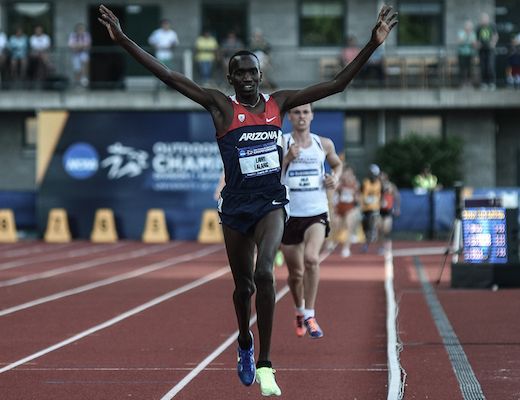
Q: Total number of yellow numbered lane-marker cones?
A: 5